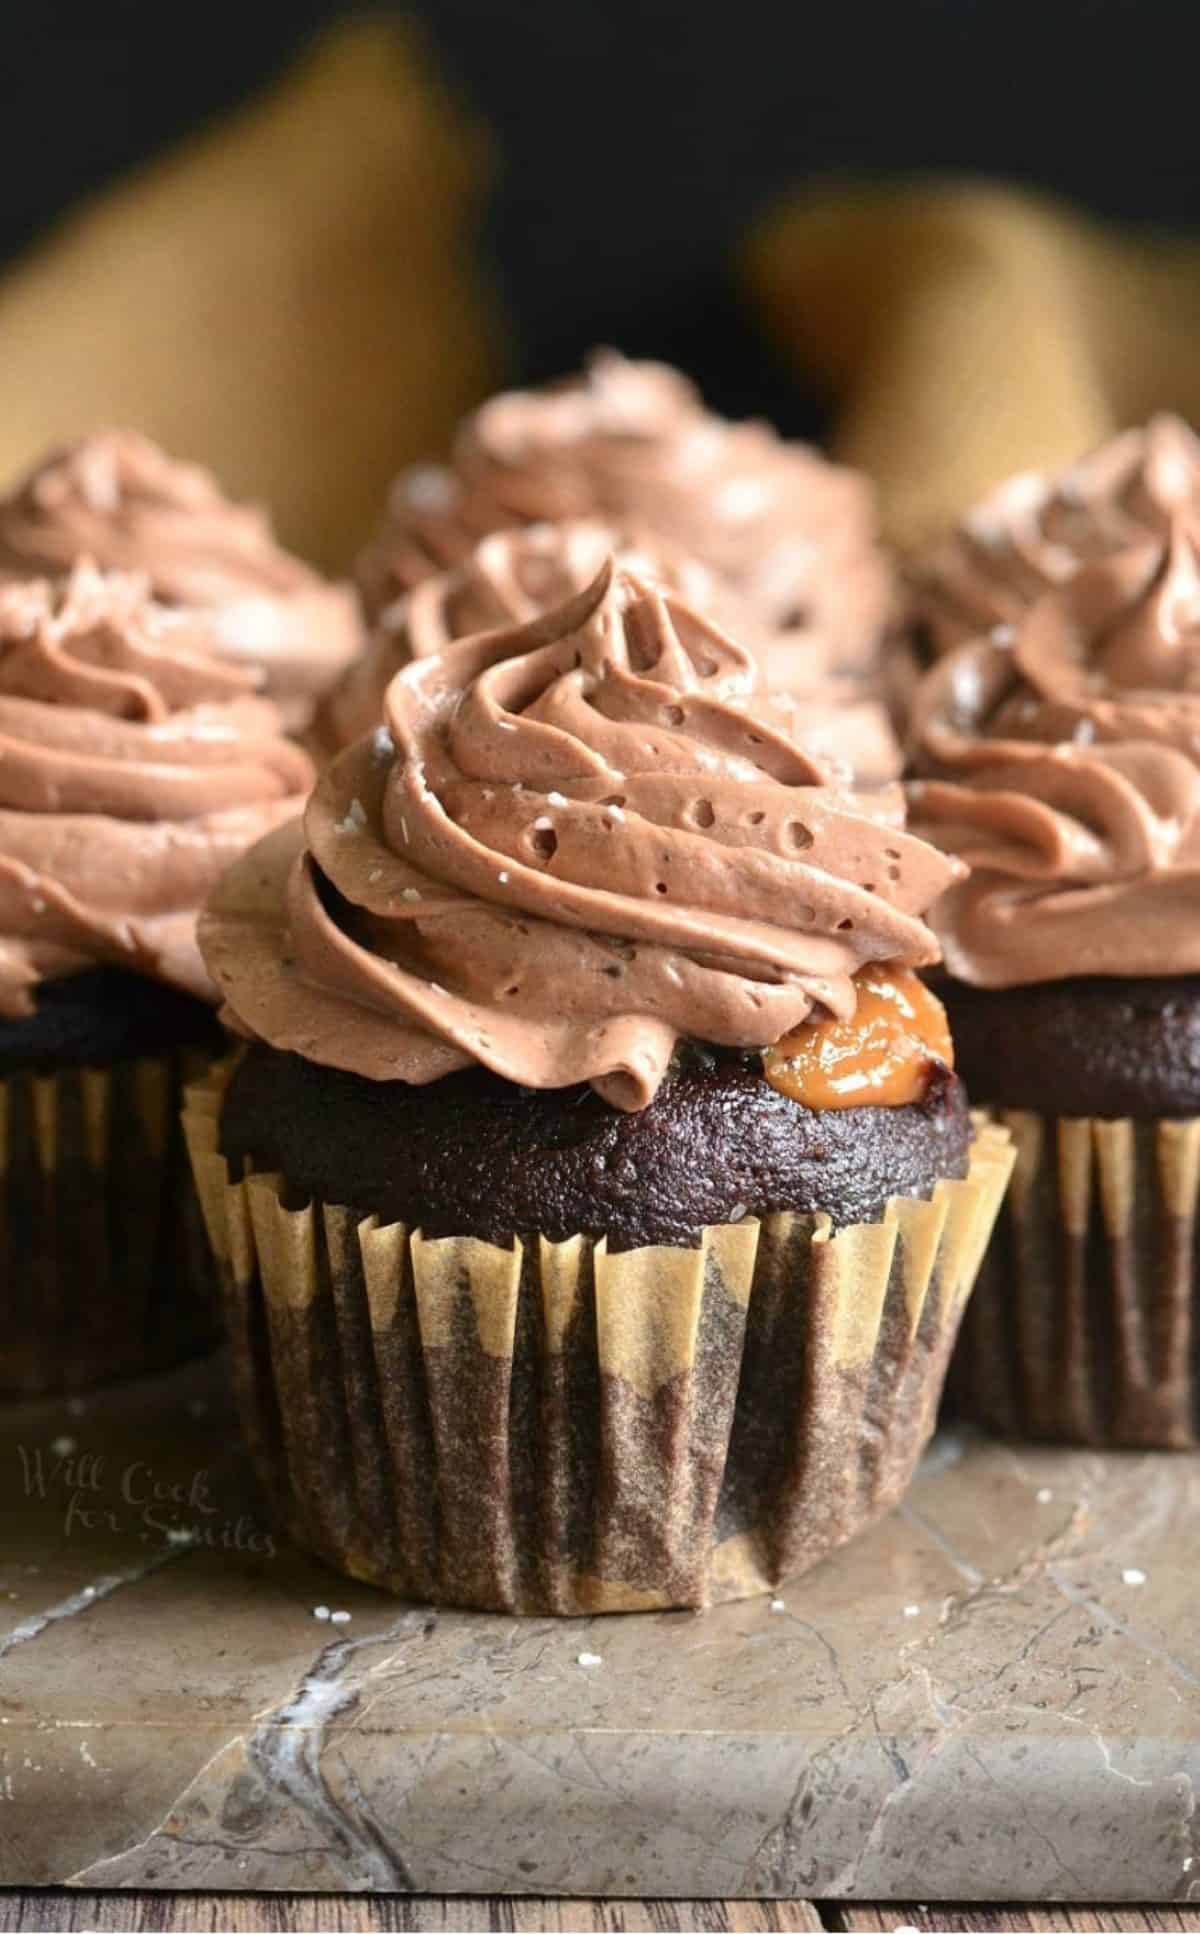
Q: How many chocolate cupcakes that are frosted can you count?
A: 7